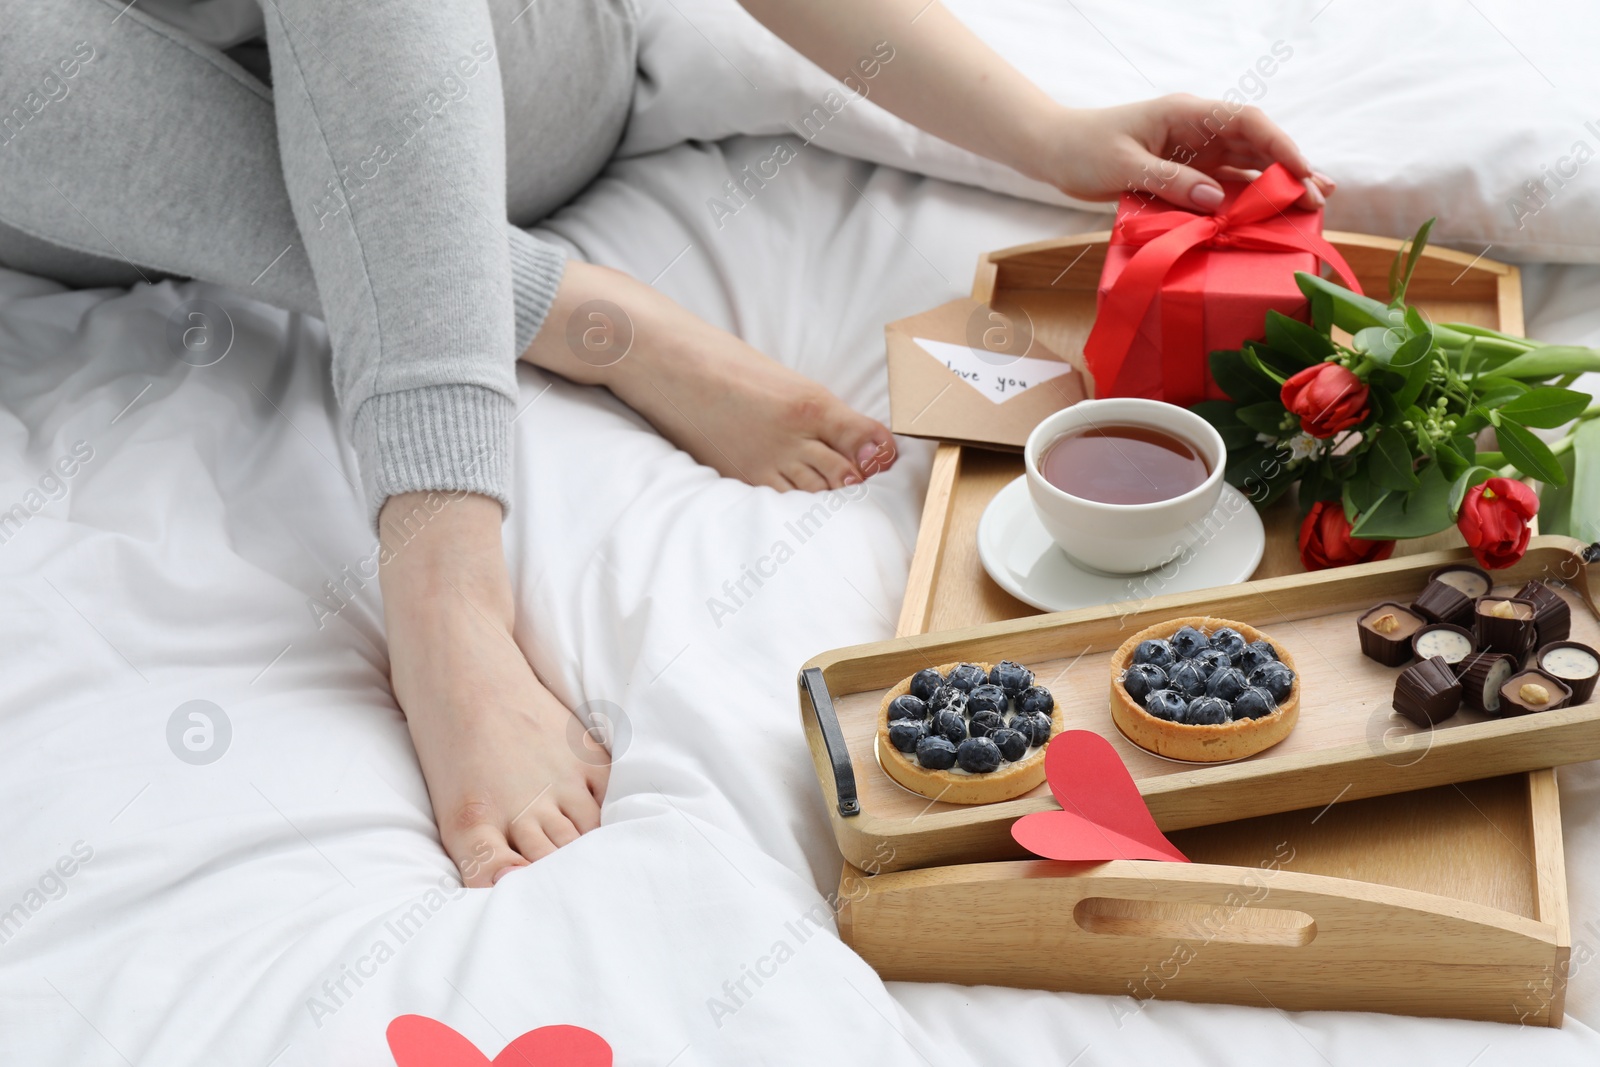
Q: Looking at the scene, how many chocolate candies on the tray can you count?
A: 11